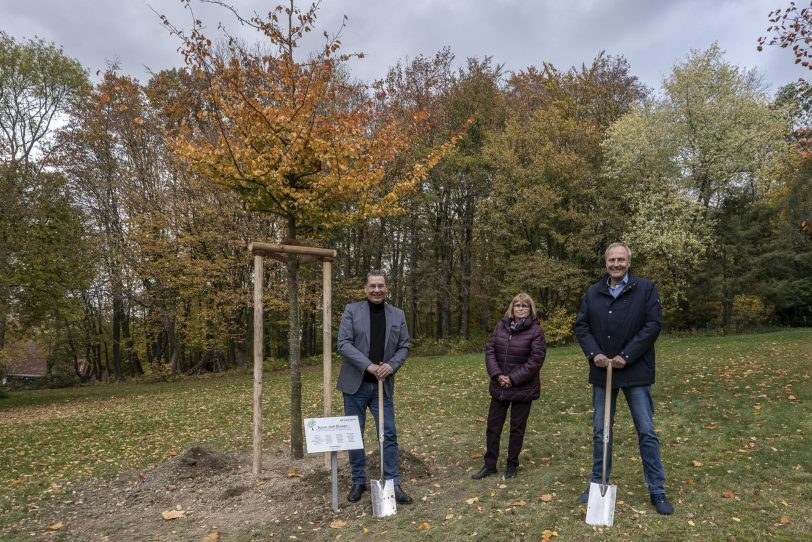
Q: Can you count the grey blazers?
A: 1